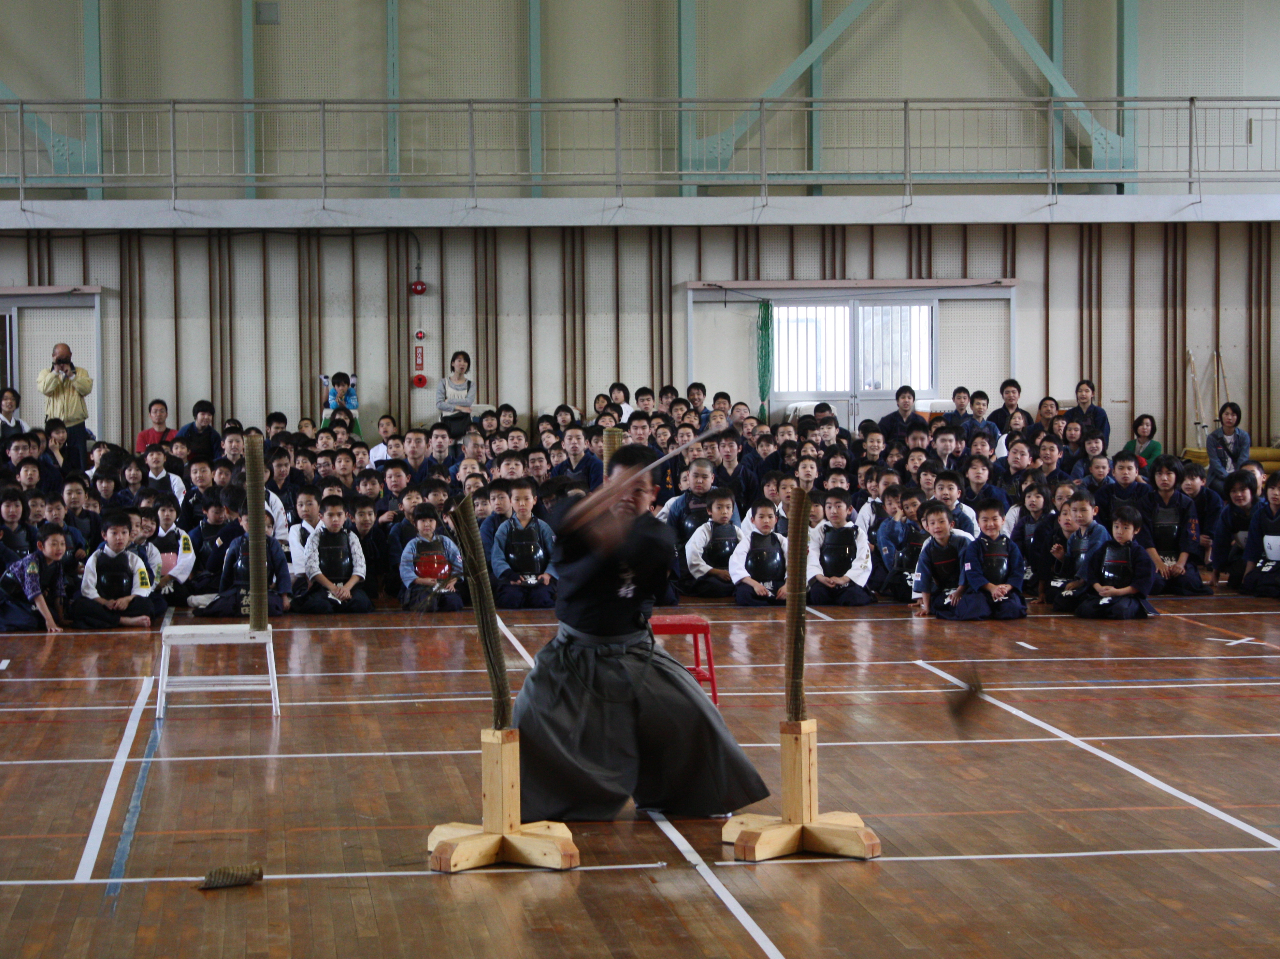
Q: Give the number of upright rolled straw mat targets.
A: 4